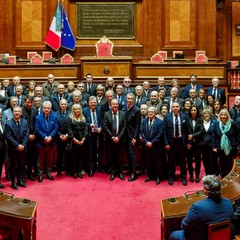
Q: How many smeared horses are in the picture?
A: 0